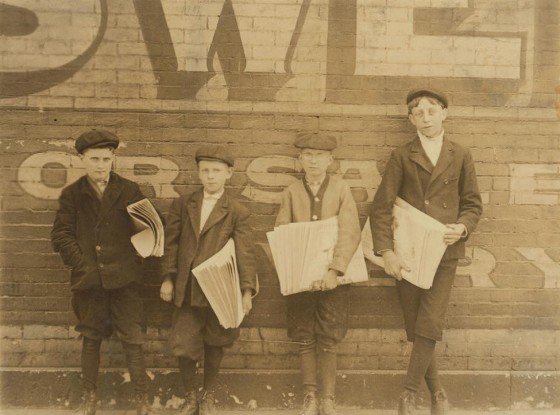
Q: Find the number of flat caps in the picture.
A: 4